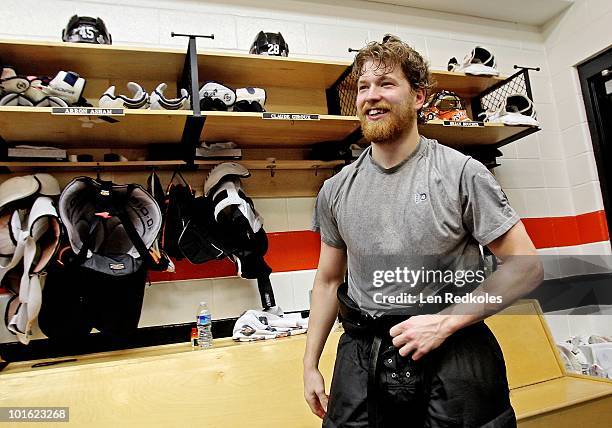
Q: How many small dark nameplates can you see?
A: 3